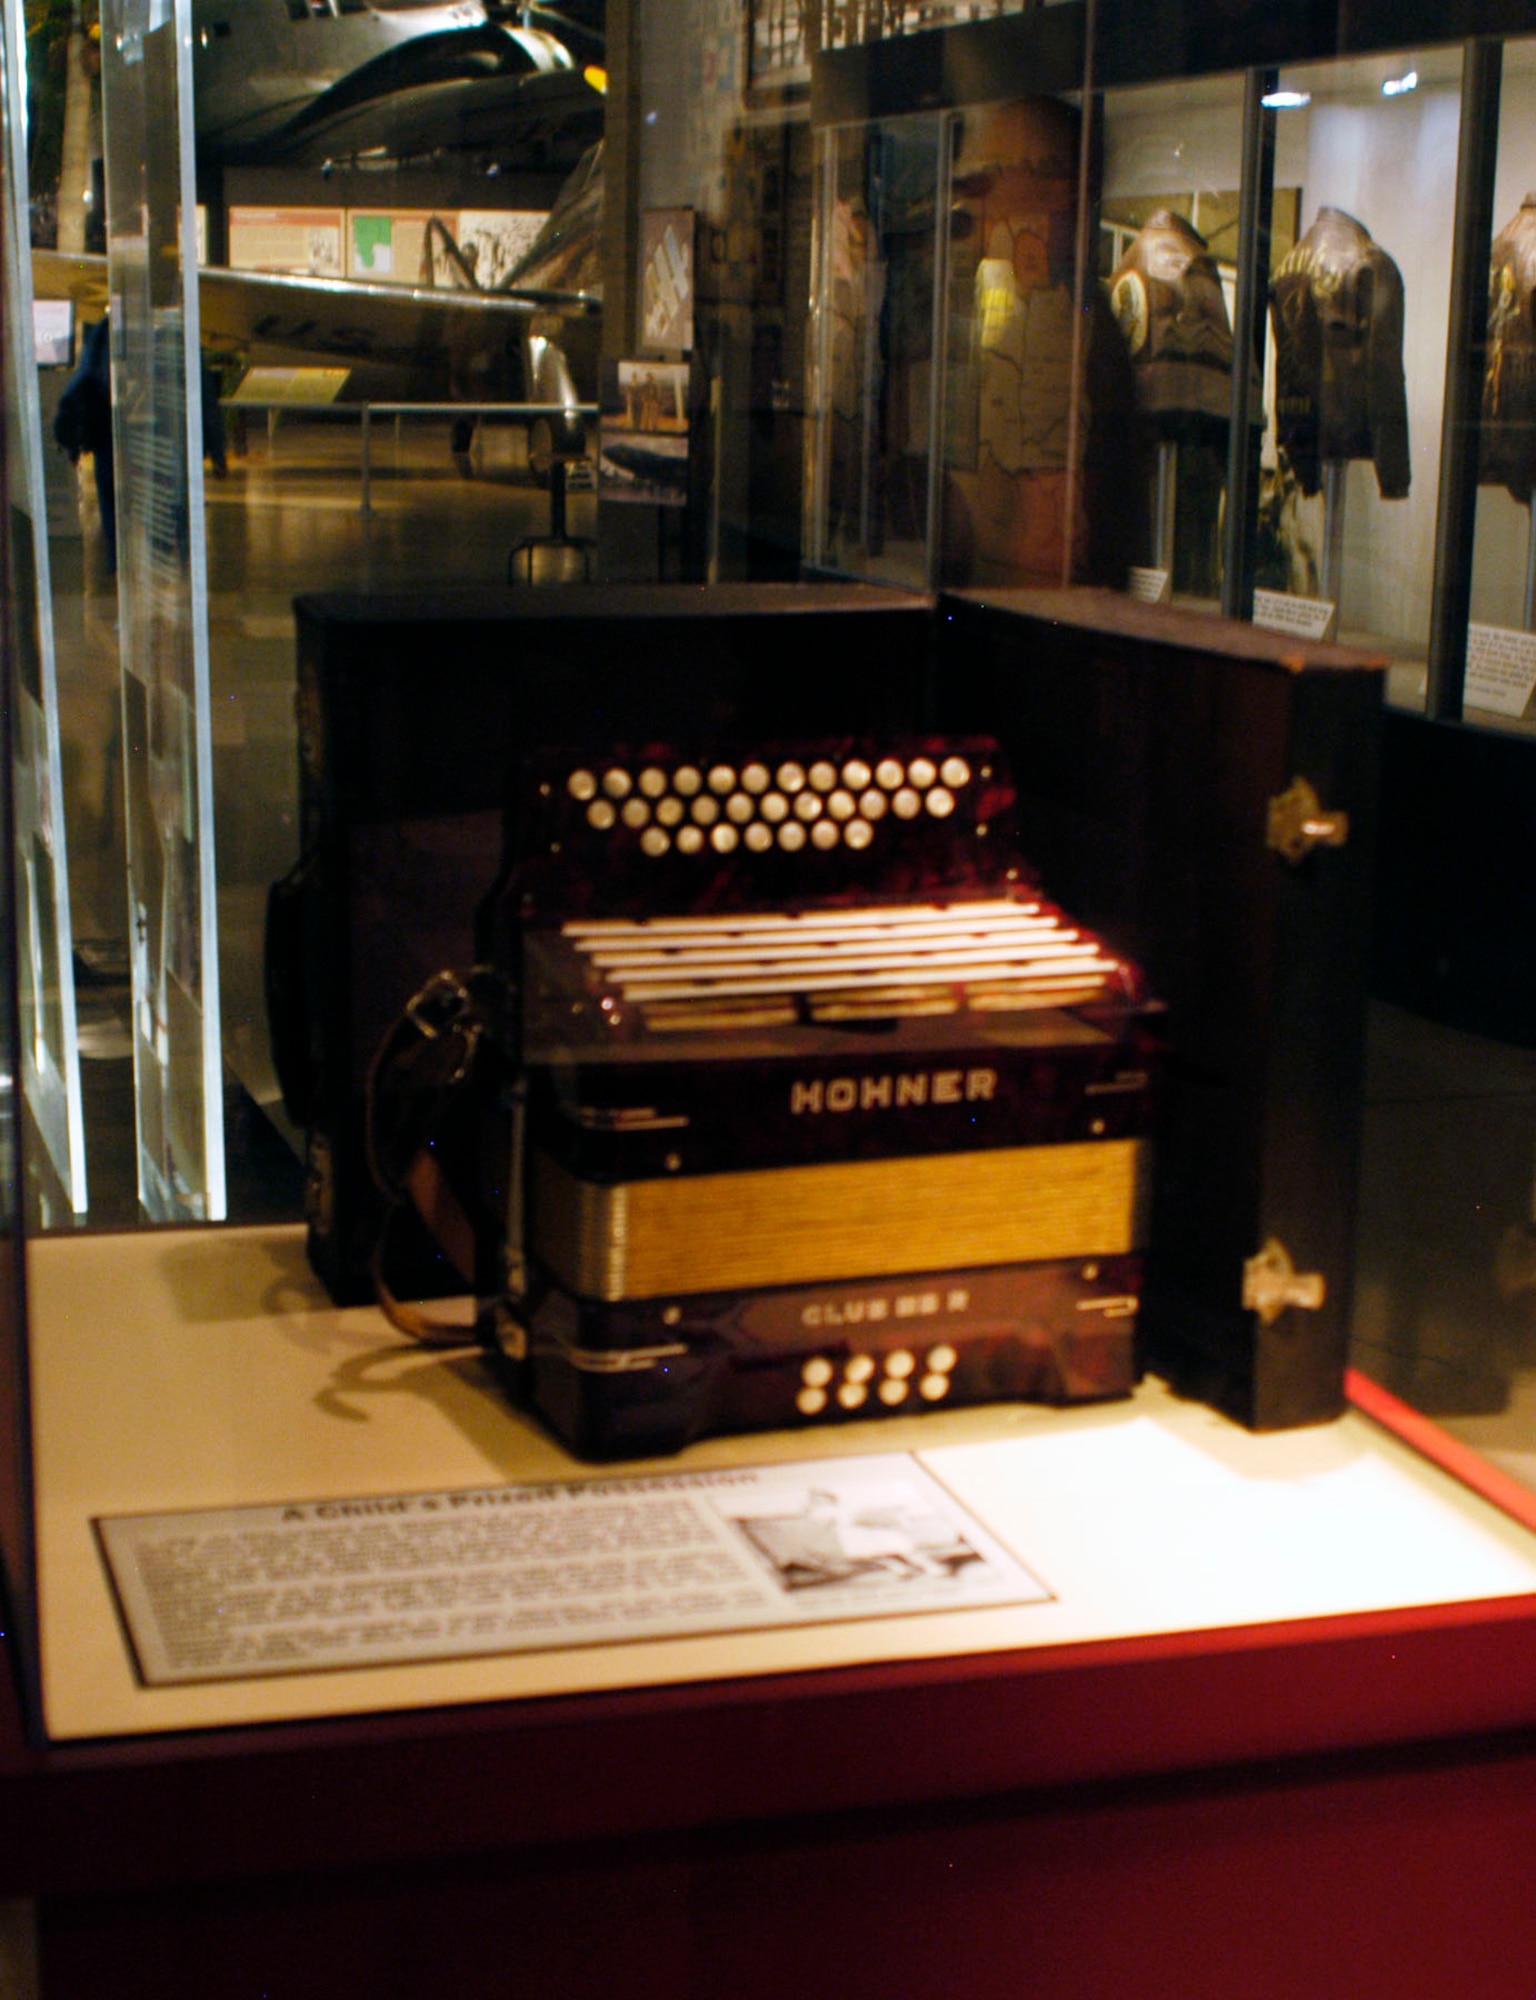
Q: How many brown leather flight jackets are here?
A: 3